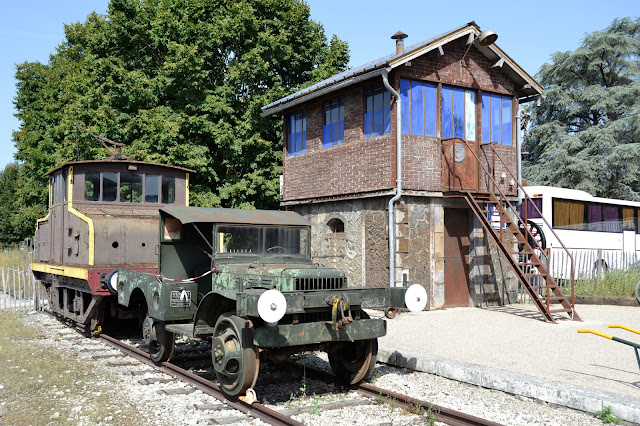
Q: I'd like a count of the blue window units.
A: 6